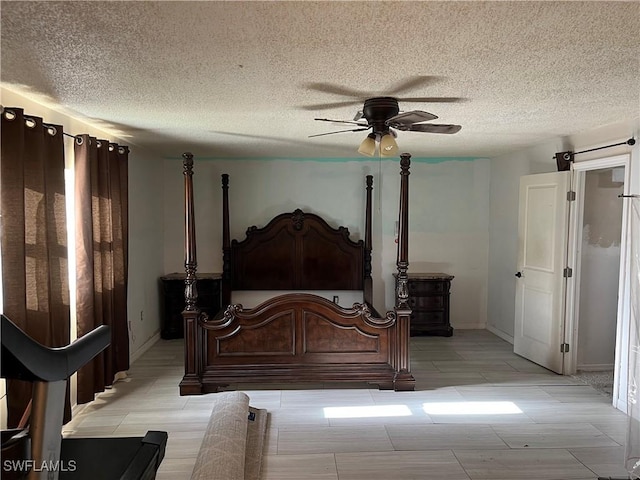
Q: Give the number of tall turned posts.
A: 4